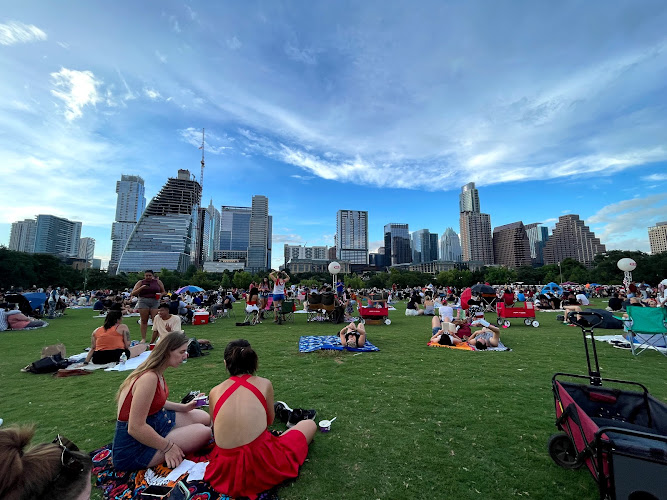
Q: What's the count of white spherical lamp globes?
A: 2